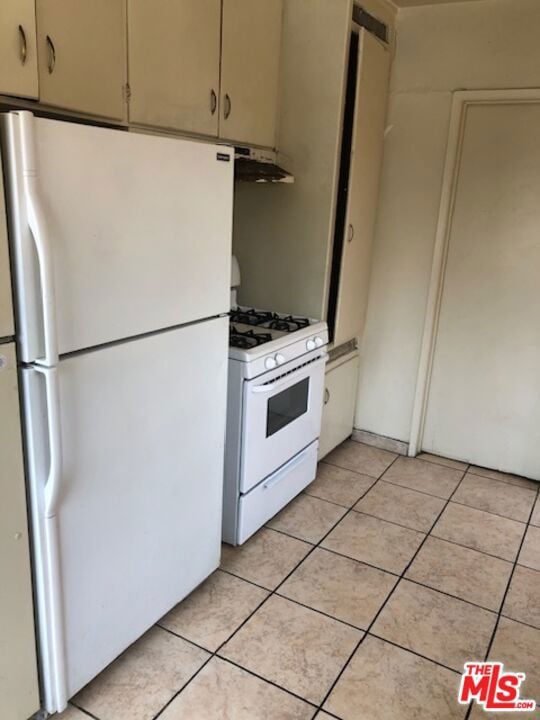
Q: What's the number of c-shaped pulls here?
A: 6